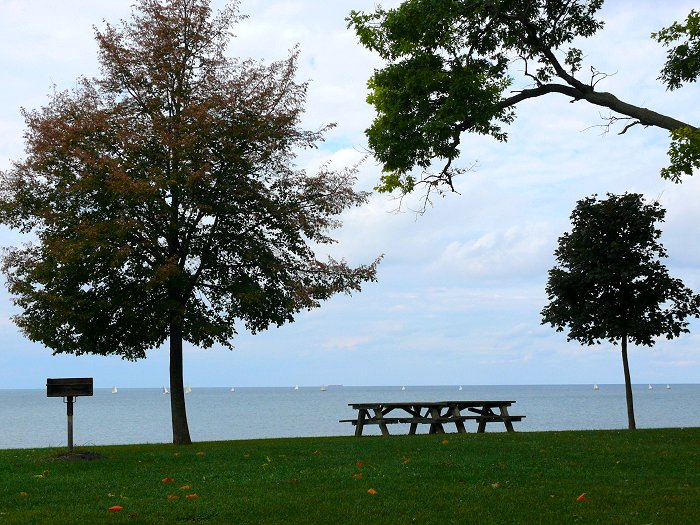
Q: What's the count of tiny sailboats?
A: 11